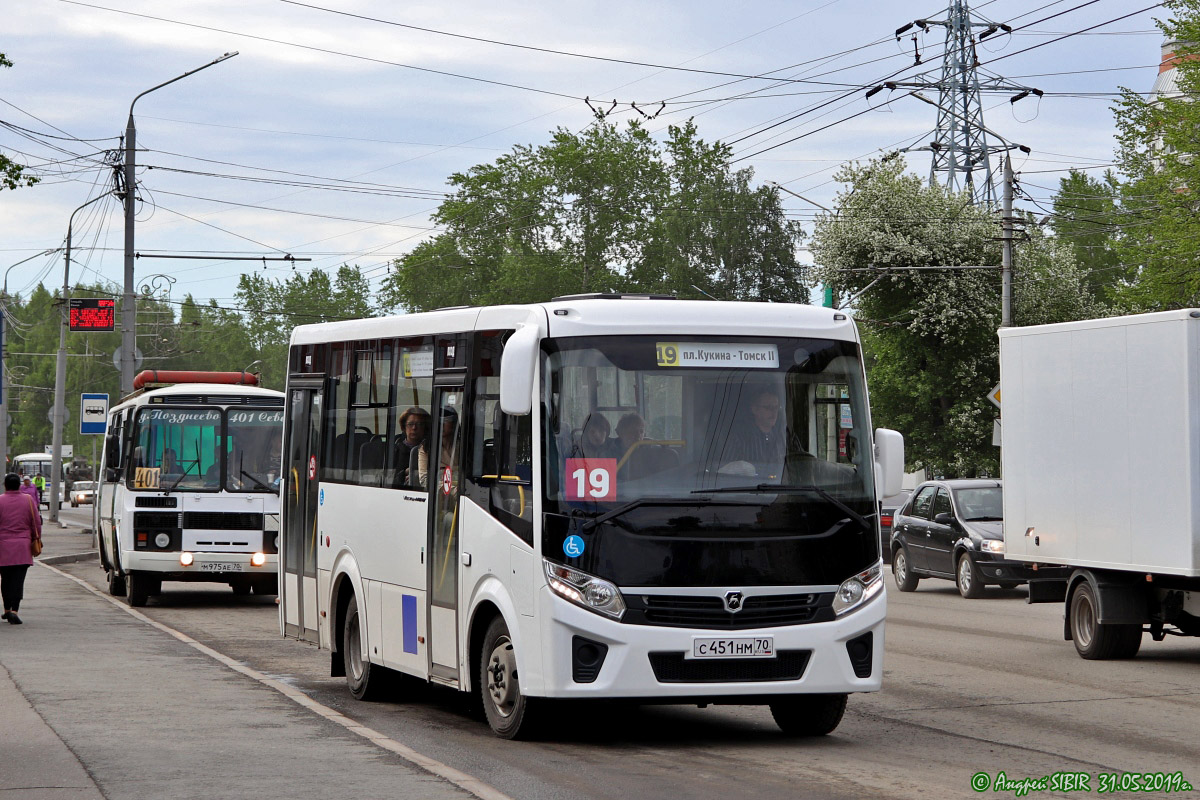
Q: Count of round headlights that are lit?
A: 2